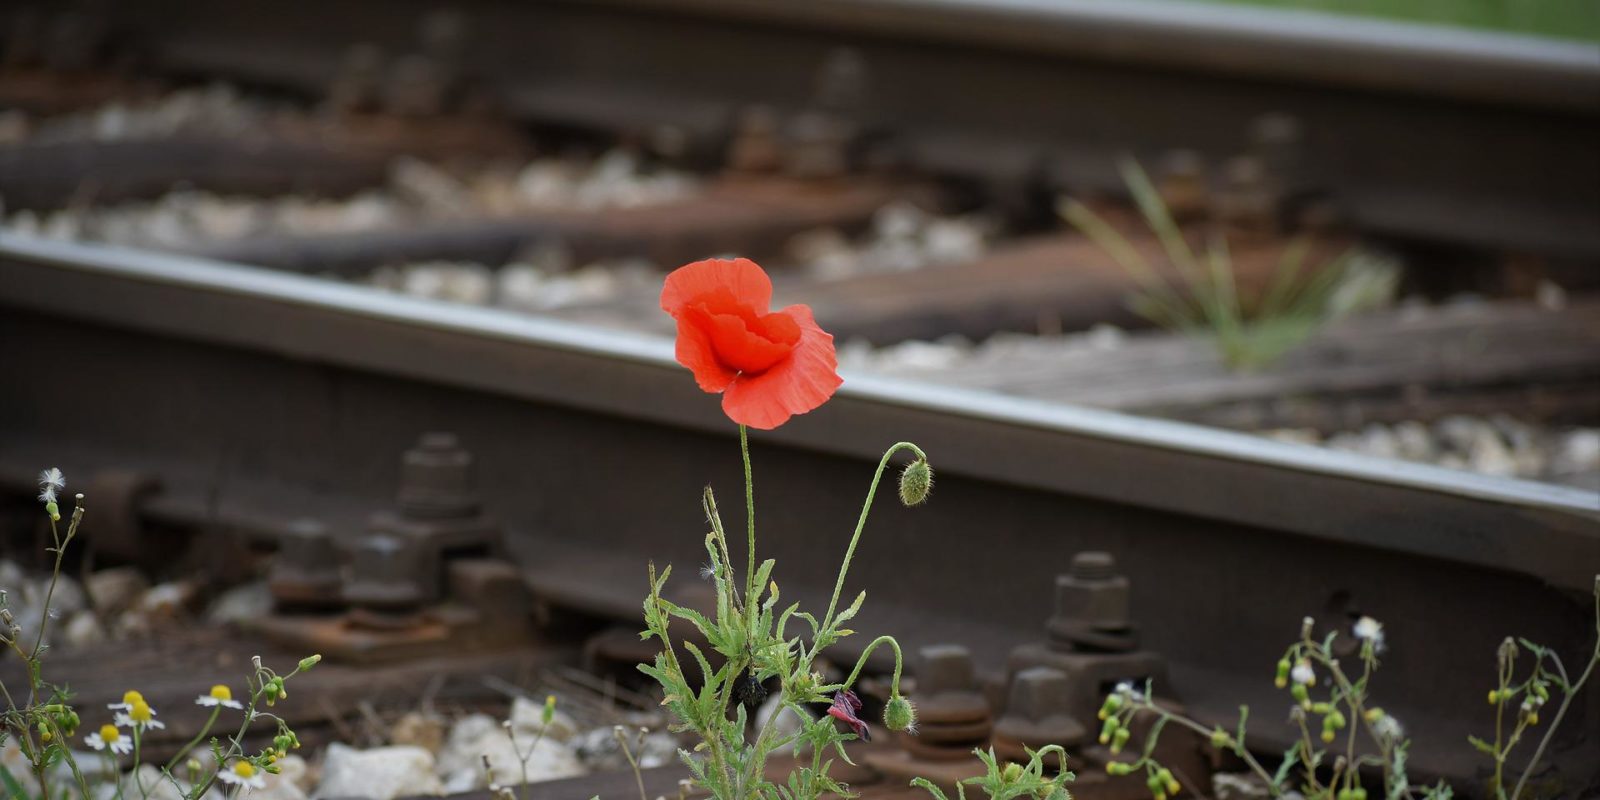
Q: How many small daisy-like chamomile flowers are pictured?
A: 5